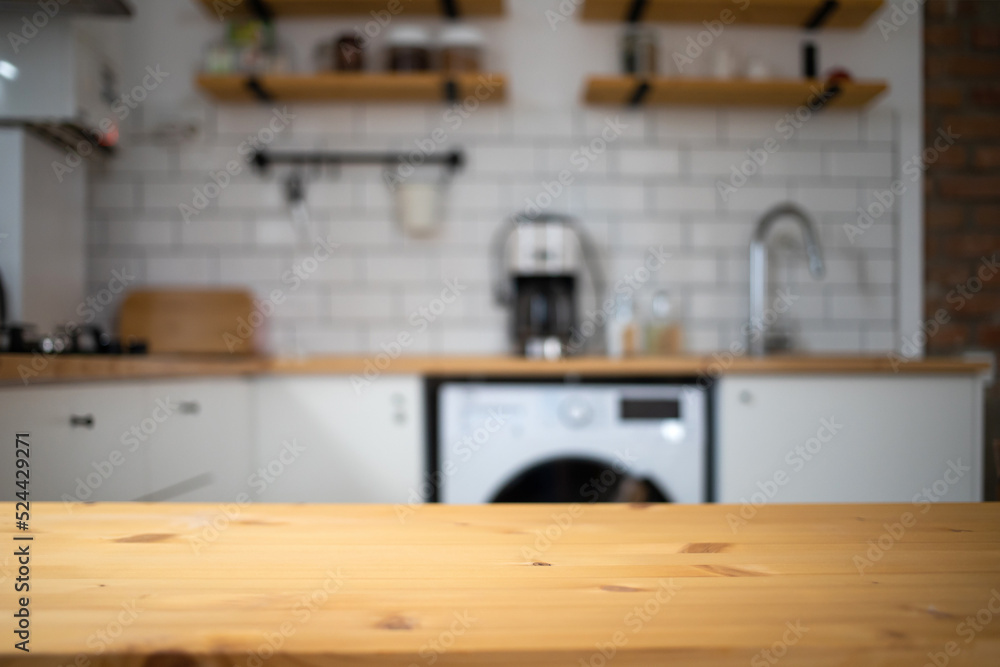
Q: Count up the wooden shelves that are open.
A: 4